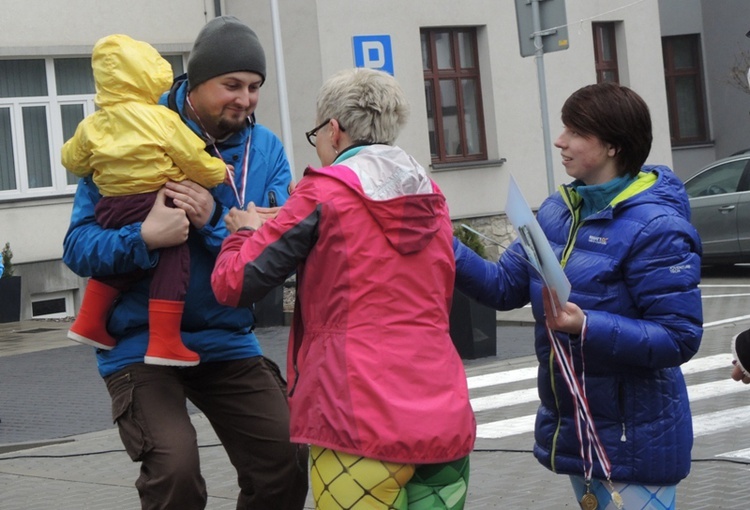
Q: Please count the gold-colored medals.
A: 2